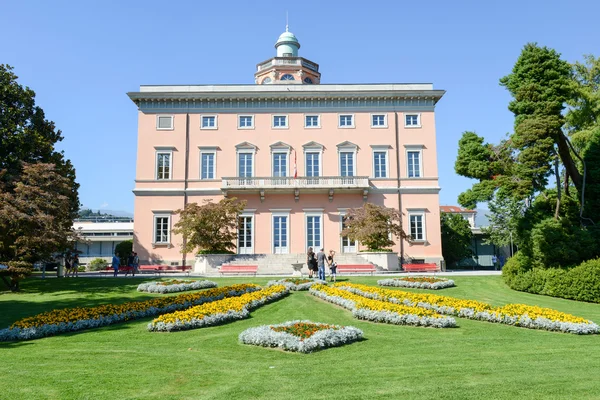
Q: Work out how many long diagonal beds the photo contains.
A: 4